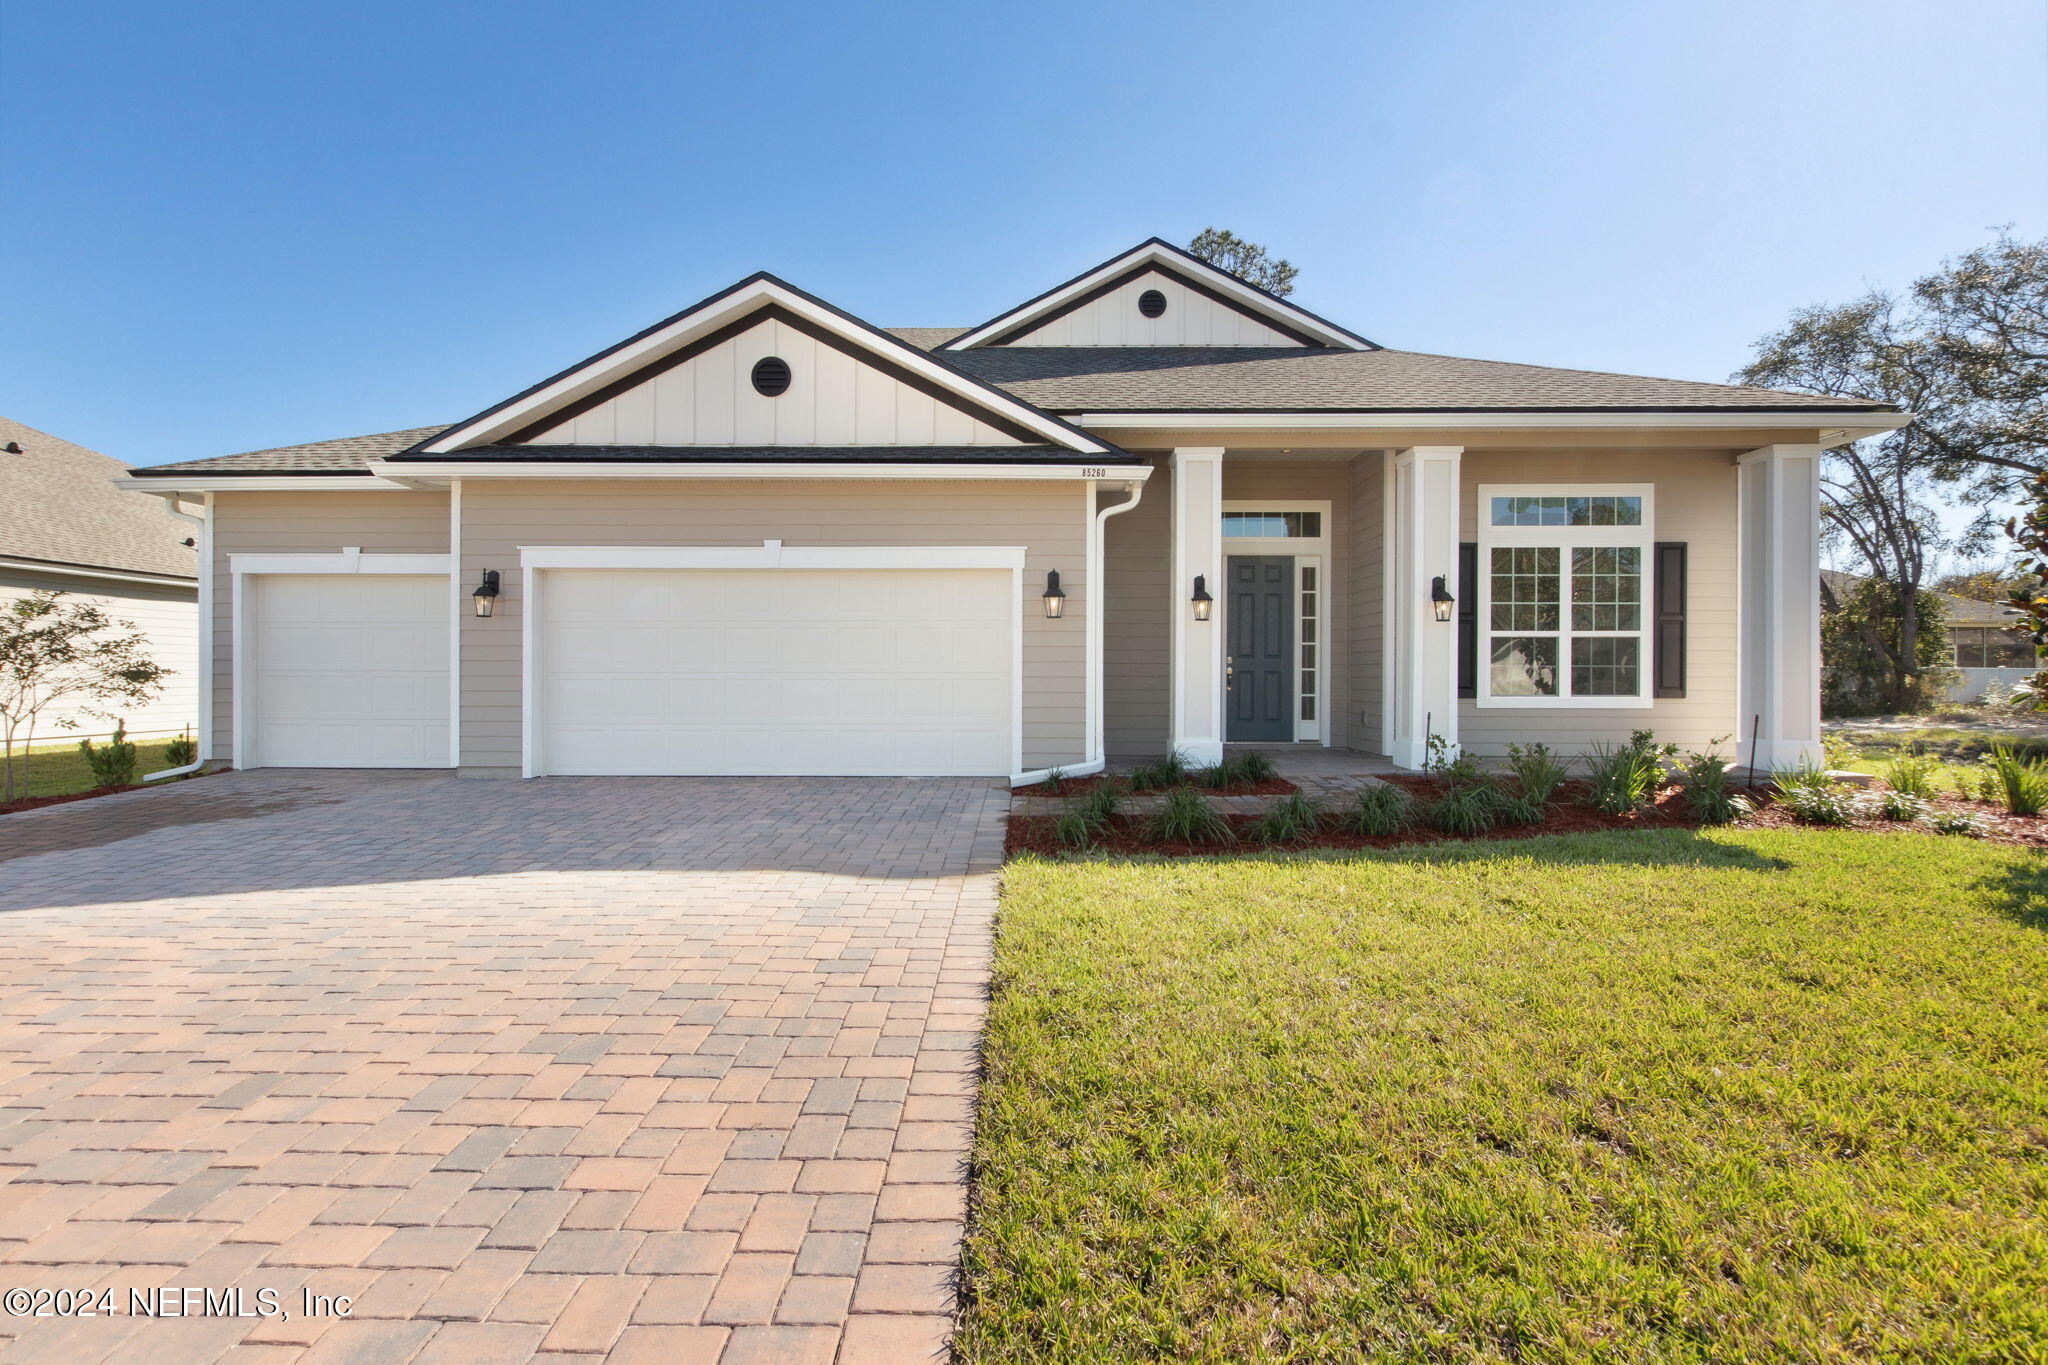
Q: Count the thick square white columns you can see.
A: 3